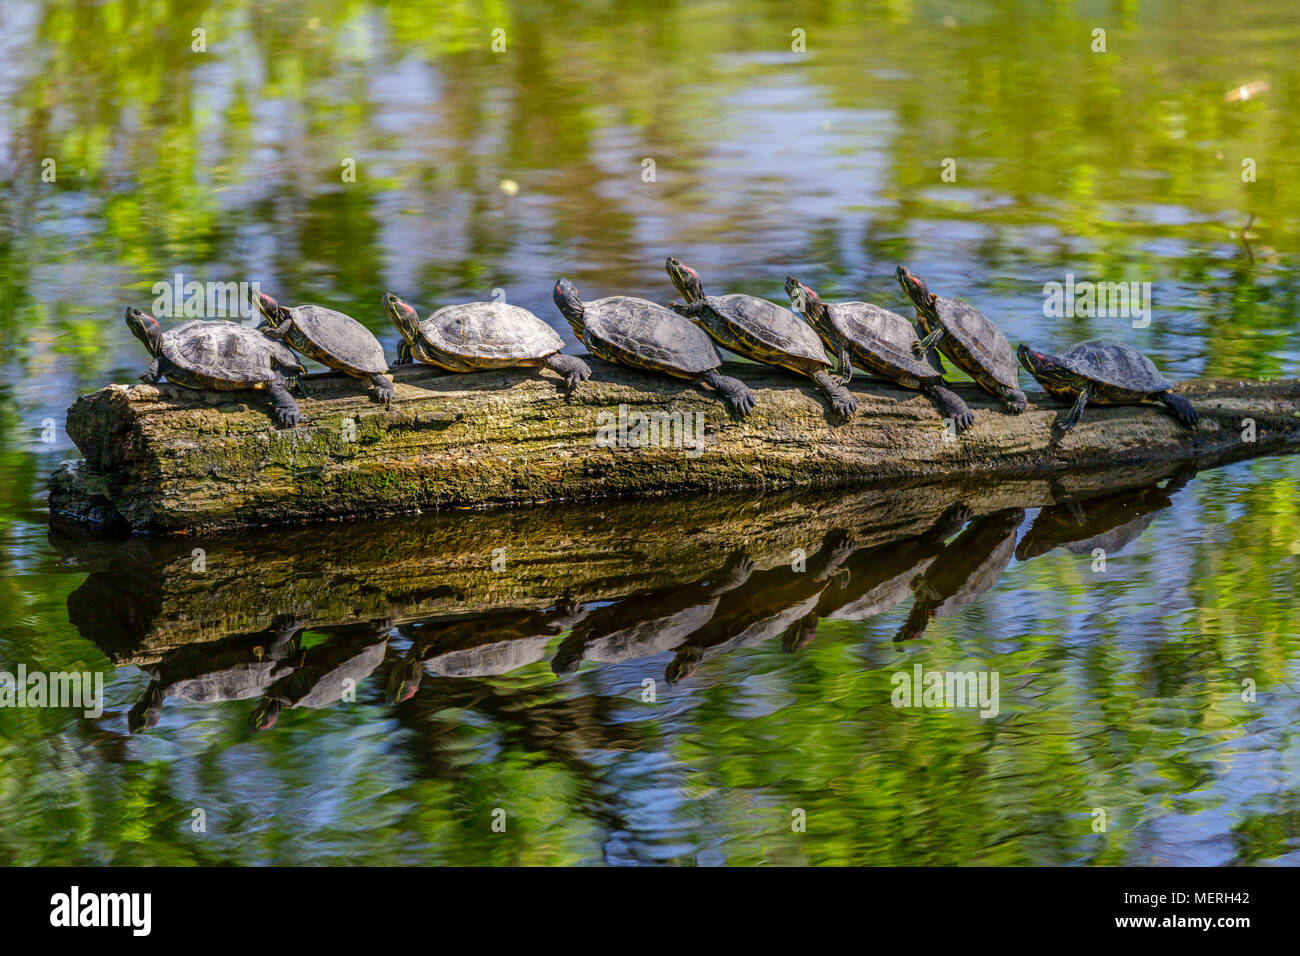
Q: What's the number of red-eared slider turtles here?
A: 8